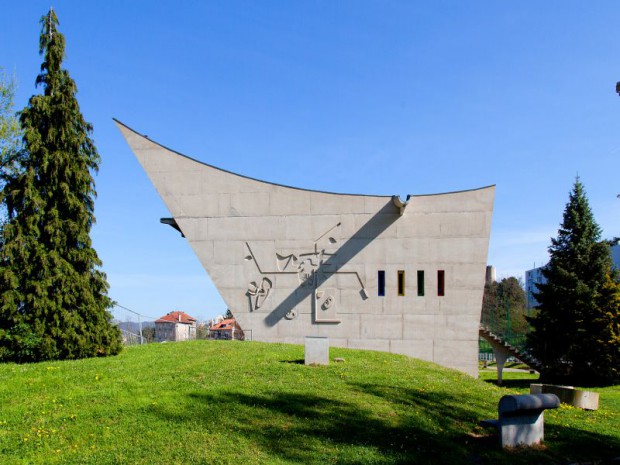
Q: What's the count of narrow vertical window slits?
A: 4